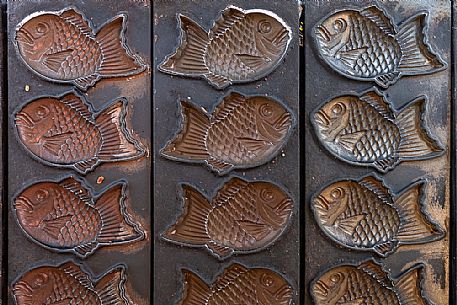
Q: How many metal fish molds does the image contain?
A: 12